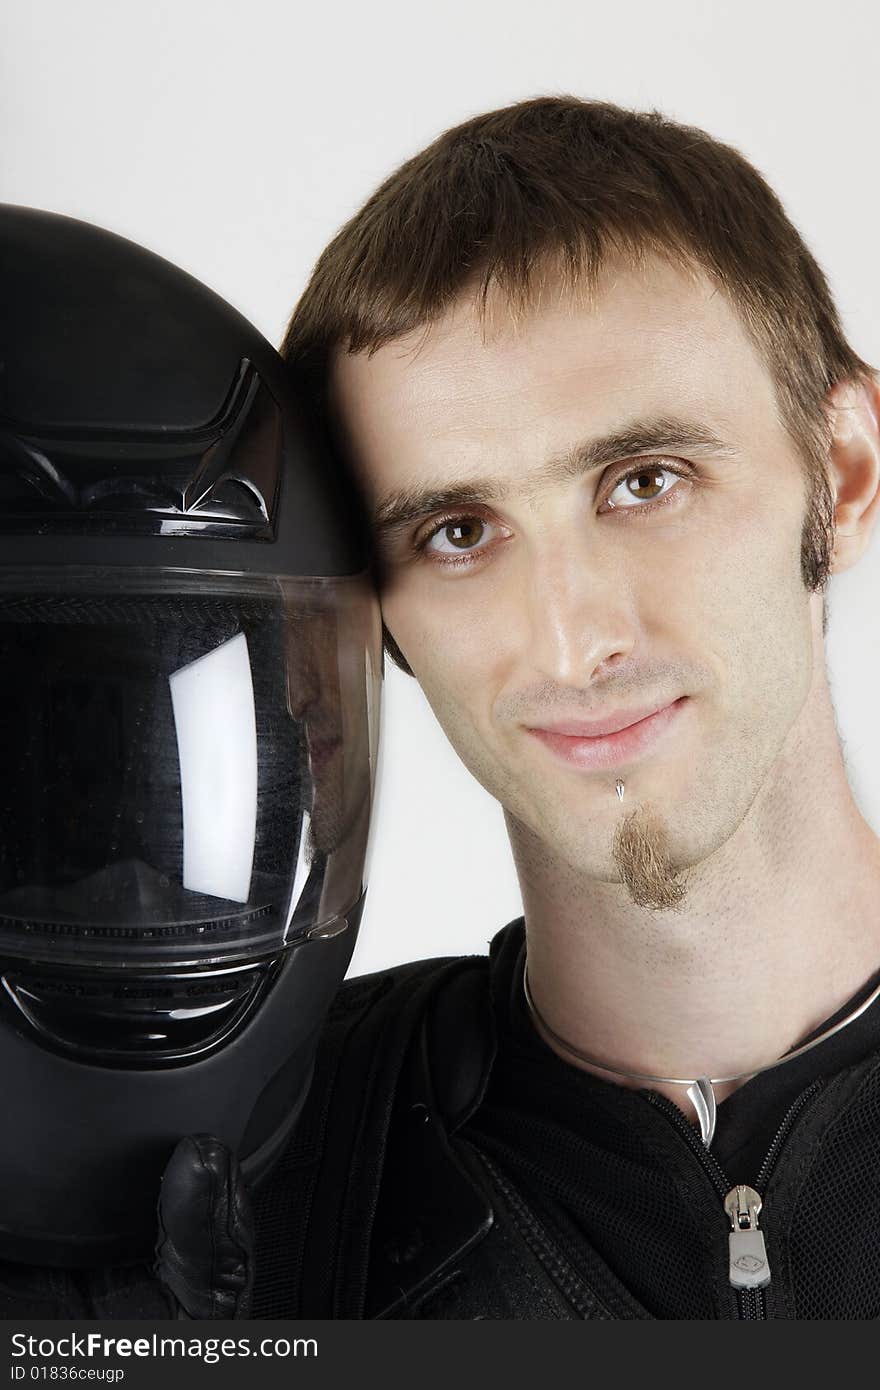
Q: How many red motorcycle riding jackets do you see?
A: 0